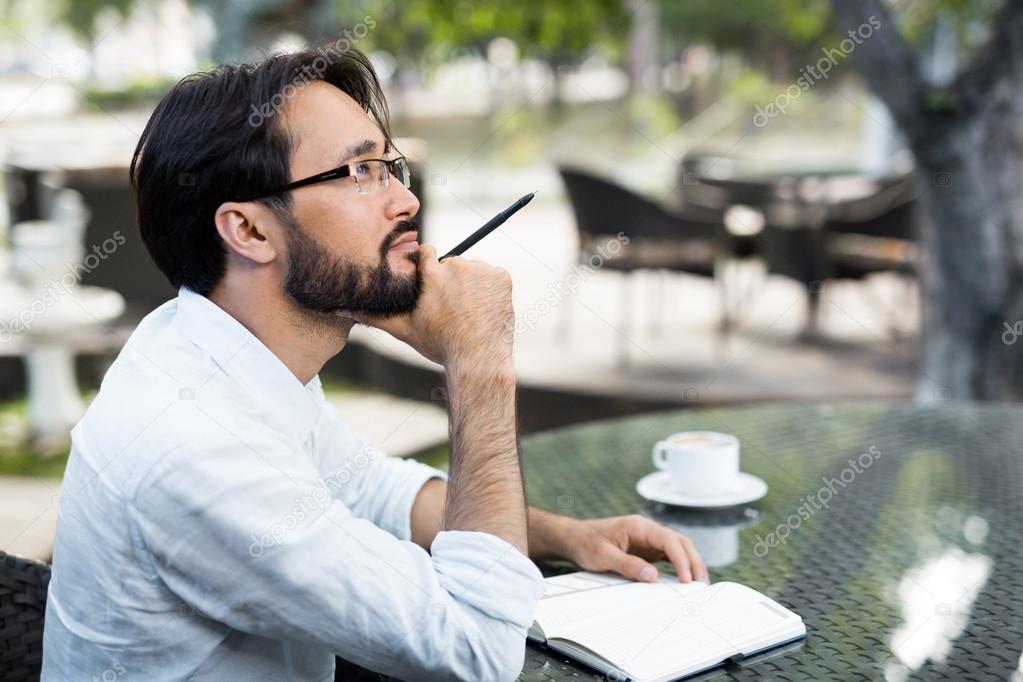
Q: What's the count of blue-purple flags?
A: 0